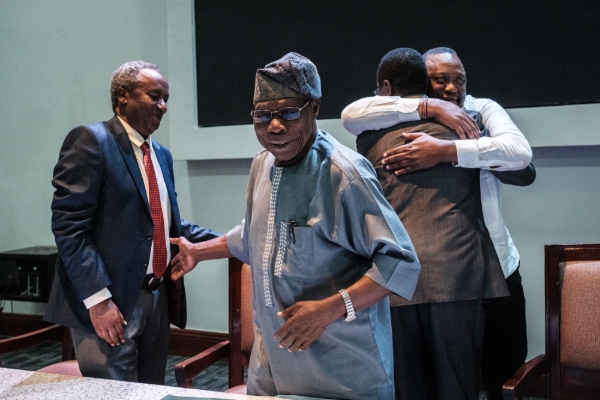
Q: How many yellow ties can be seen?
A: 0